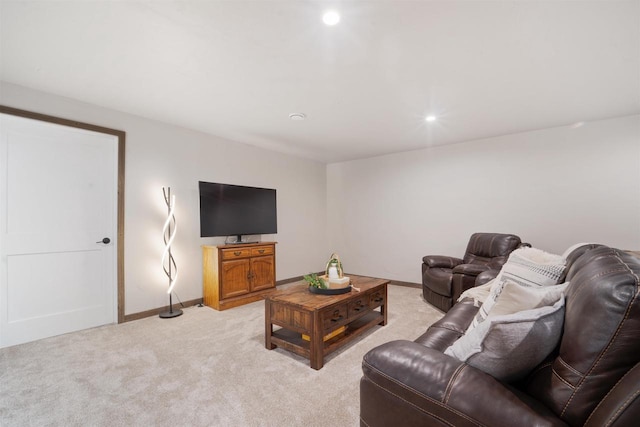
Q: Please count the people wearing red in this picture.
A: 0